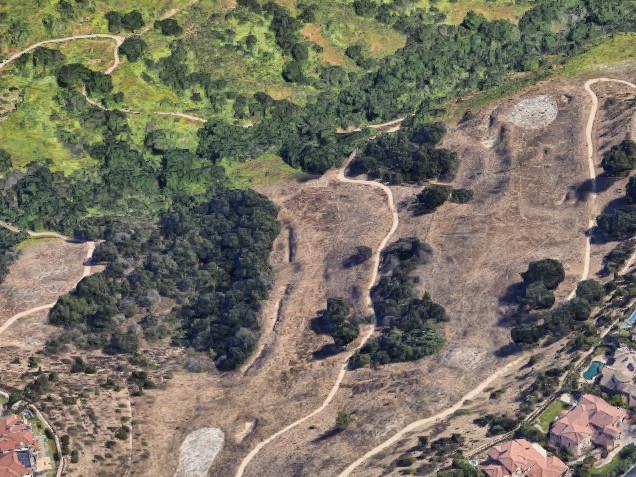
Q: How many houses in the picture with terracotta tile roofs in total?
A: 4